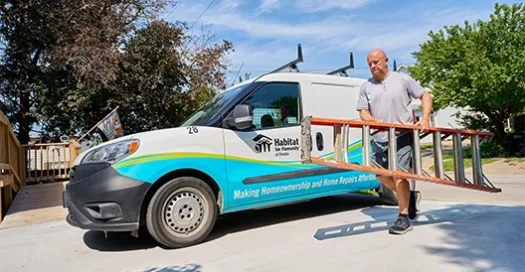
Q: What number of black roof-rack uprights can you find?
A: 3